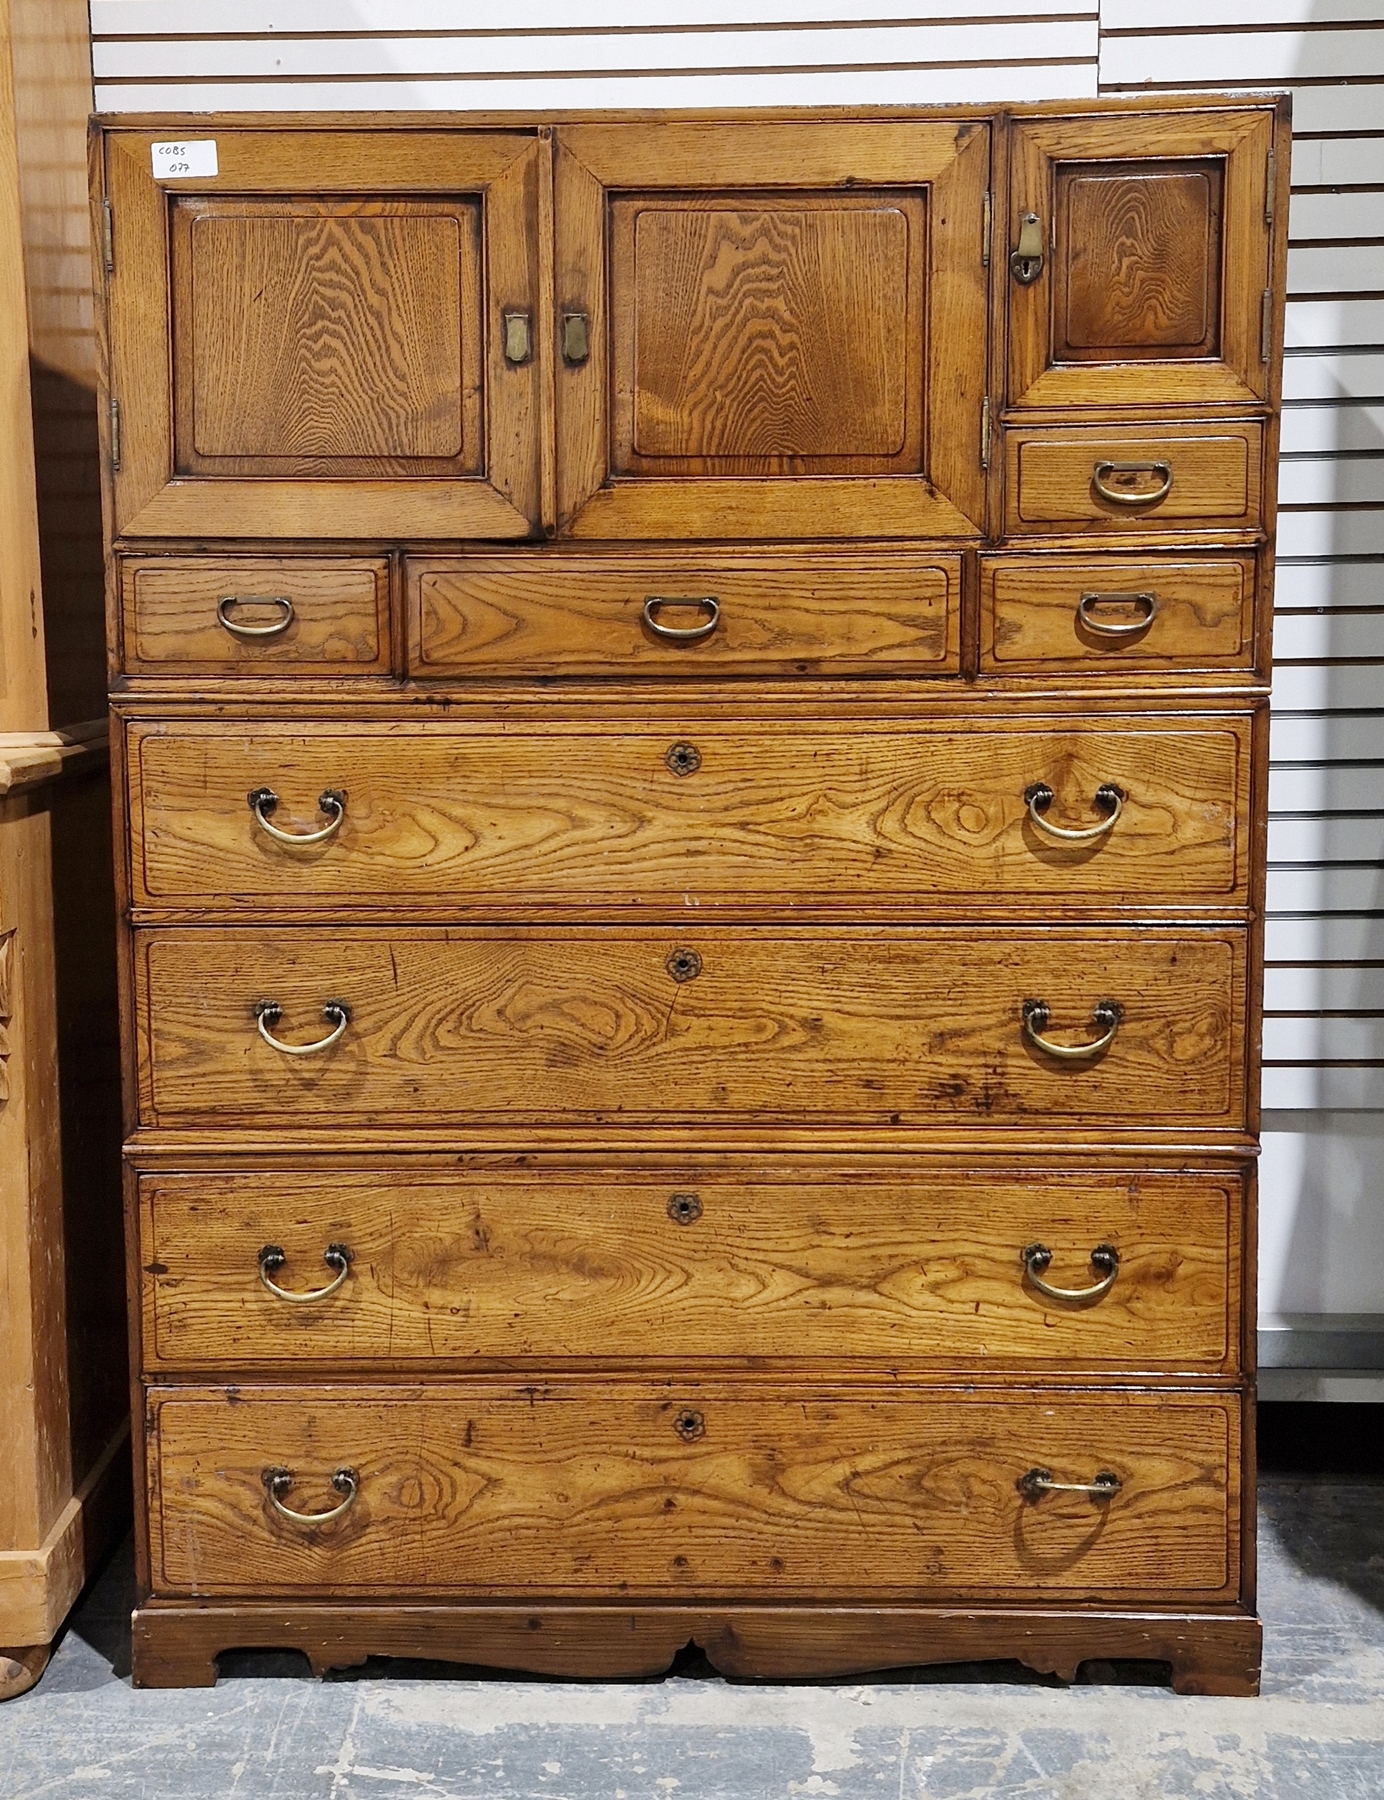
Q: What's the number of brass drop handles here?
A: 12